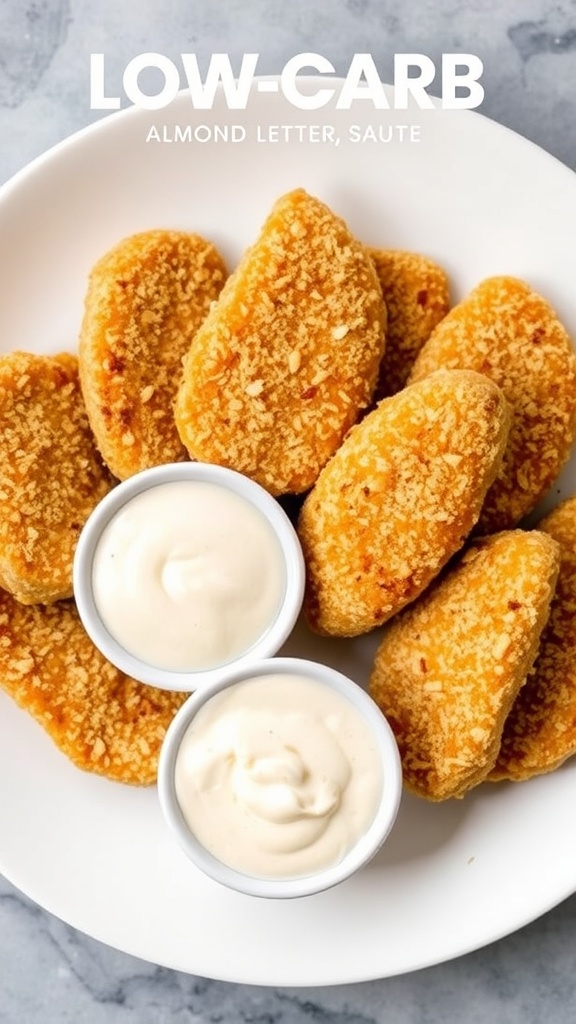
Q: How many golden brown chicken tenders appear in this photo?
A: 9